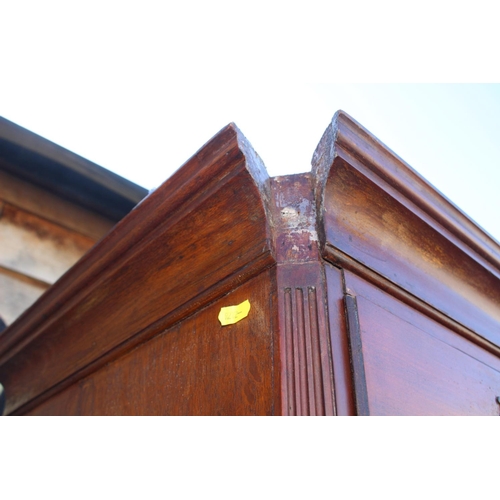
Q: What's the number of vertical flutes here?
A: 3